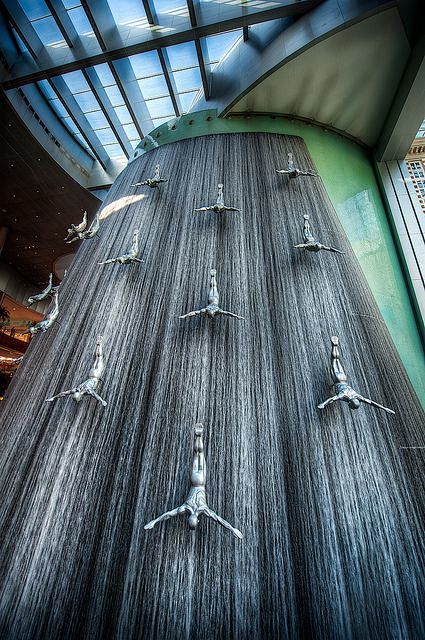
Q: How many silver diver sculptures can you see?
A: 13